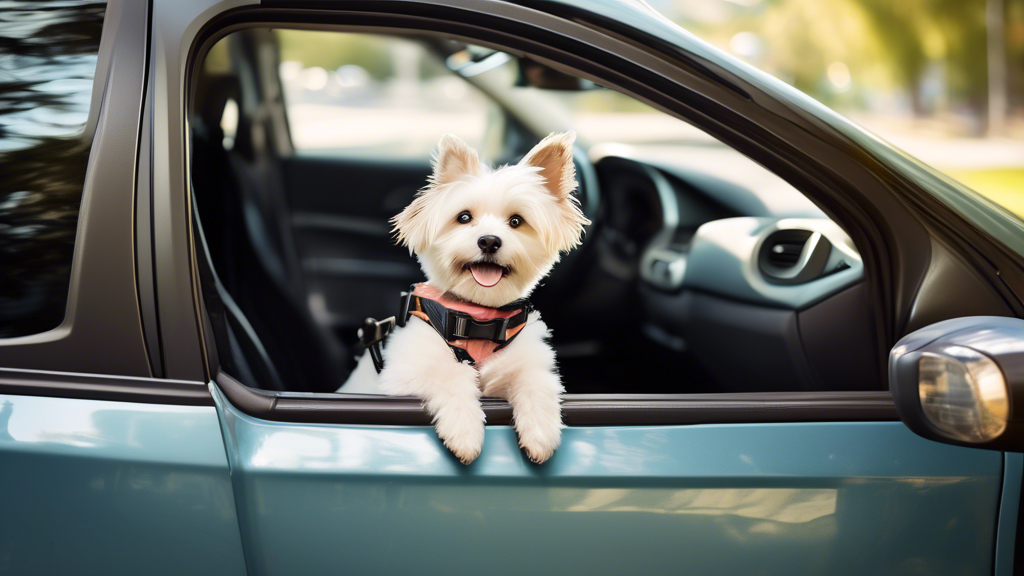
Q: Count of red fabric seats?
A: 0